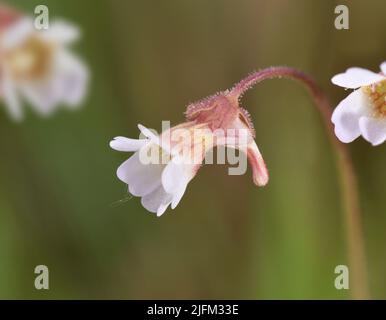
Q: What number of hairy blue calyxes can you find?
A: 0